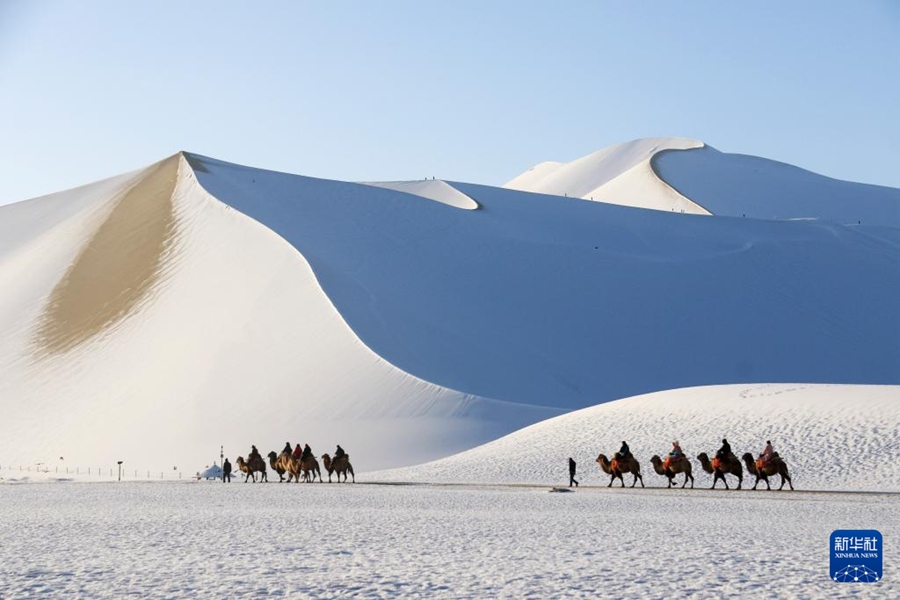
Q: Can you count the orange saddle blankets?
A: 4